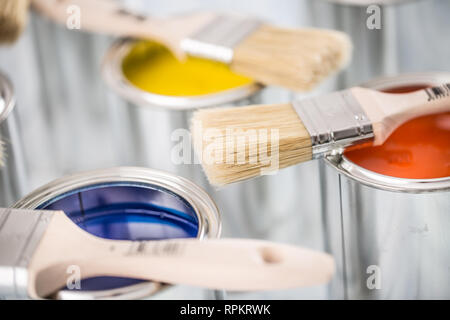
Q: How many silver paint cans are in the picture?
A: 5